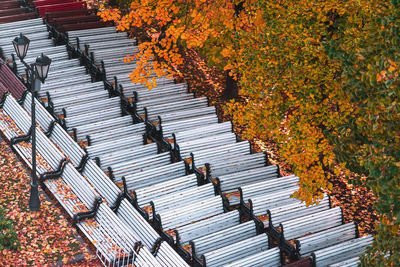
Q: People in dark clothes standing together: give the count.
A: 0